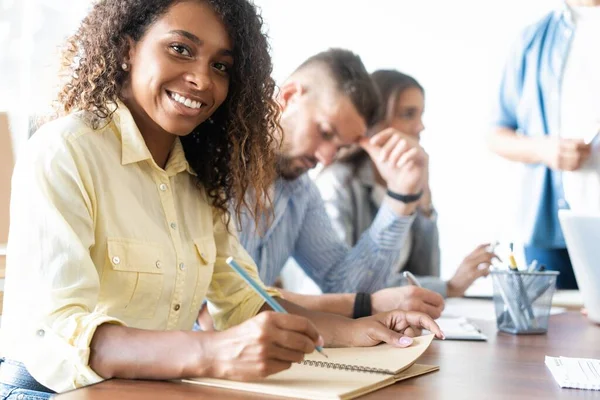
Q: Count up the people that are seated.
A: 3